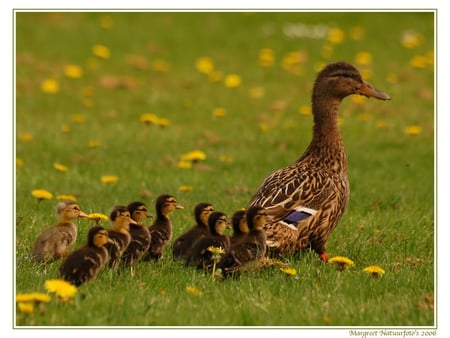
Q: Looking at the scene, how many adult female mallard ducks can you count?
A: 1